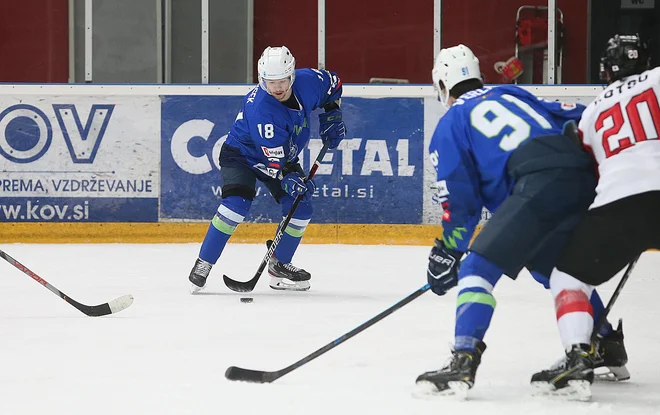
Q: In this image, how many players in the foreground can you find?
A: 2